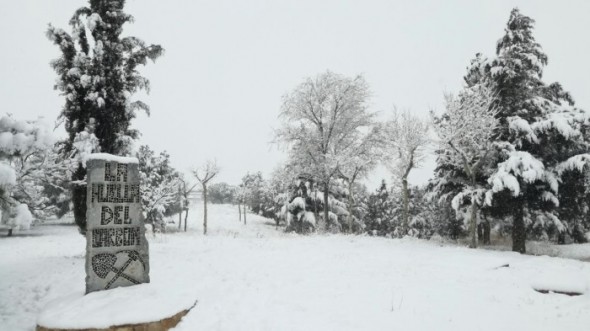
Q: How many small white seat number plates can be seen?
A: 0